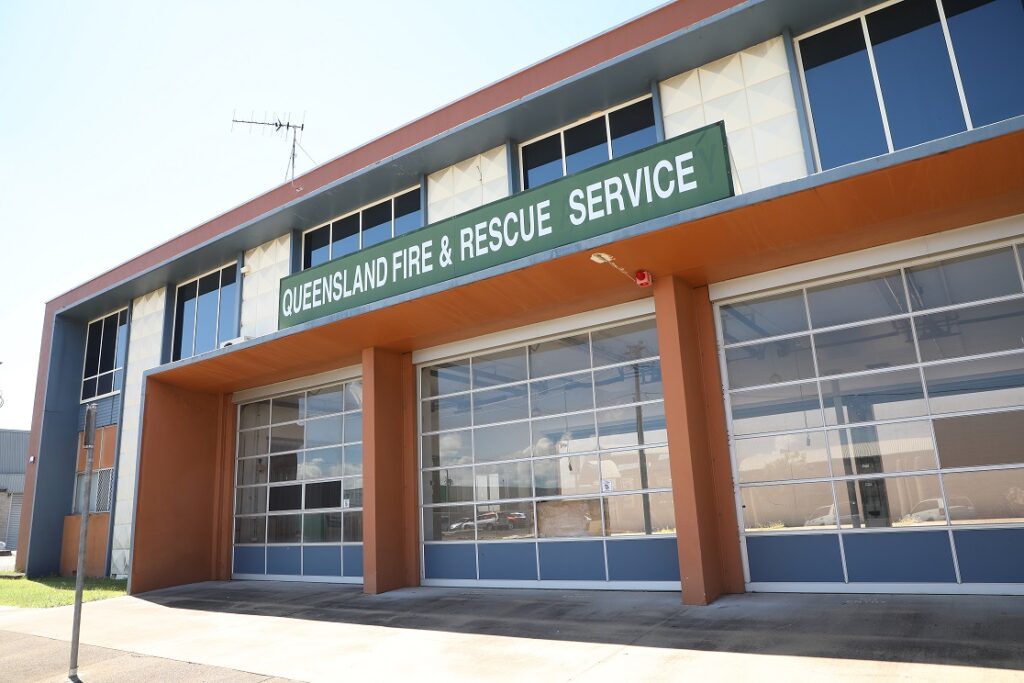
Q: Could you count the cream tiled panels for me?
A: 4